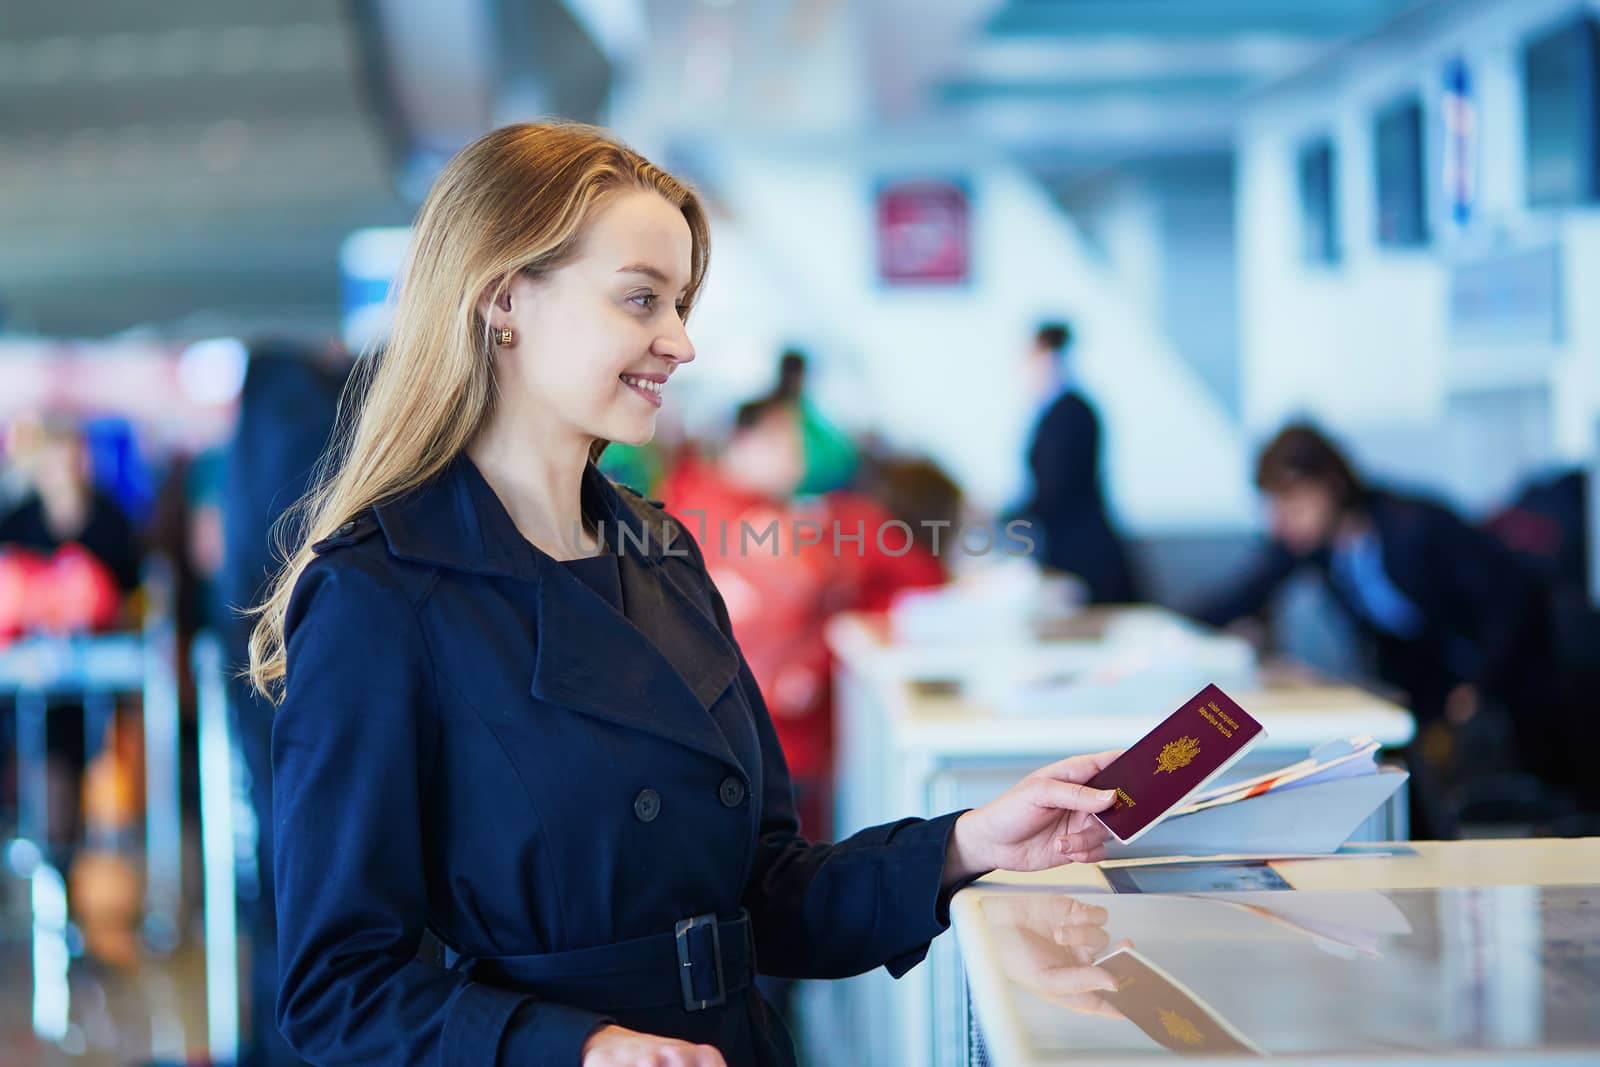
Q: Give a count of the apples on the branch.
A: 0